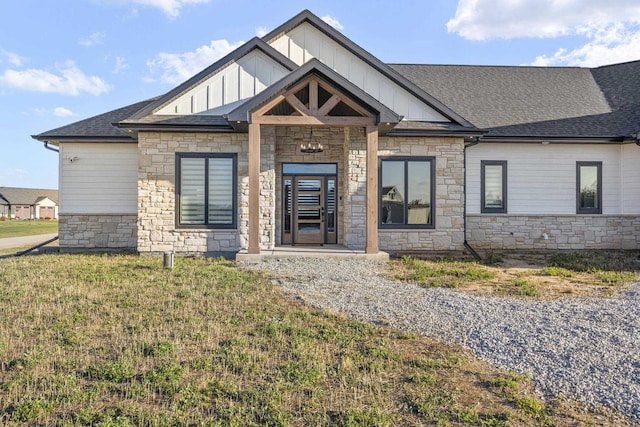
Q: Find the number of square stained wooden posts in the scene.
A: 2